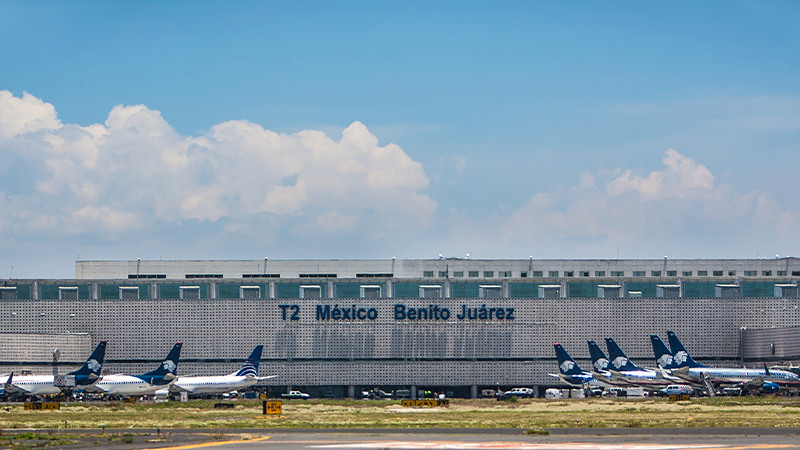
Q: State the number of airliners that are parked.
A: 8